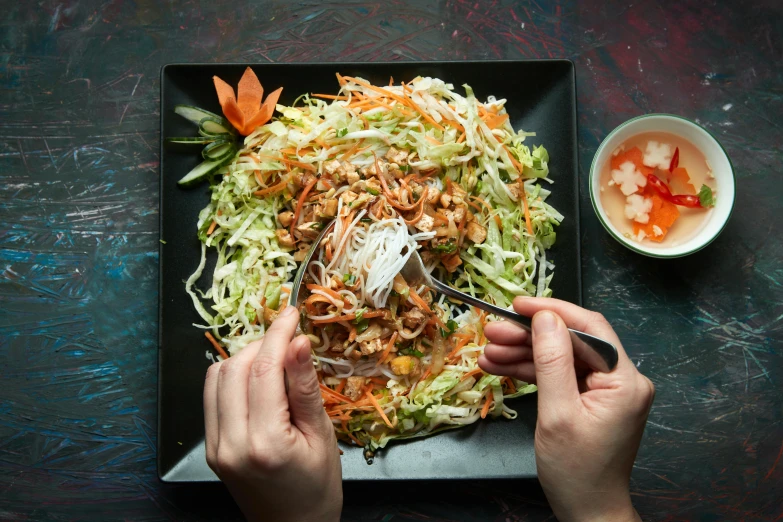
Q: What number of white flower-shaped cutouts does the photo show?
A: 3